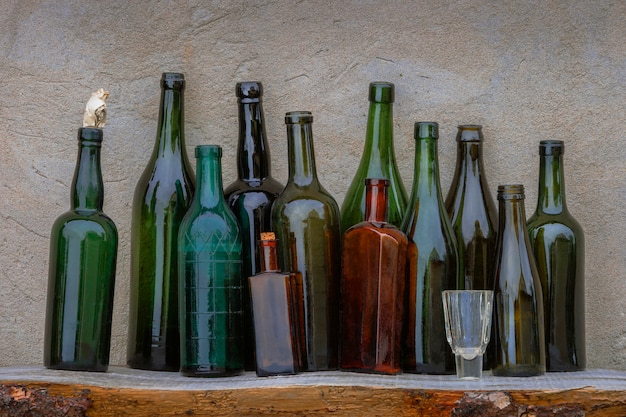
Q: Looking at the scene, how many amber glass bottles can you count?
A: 2